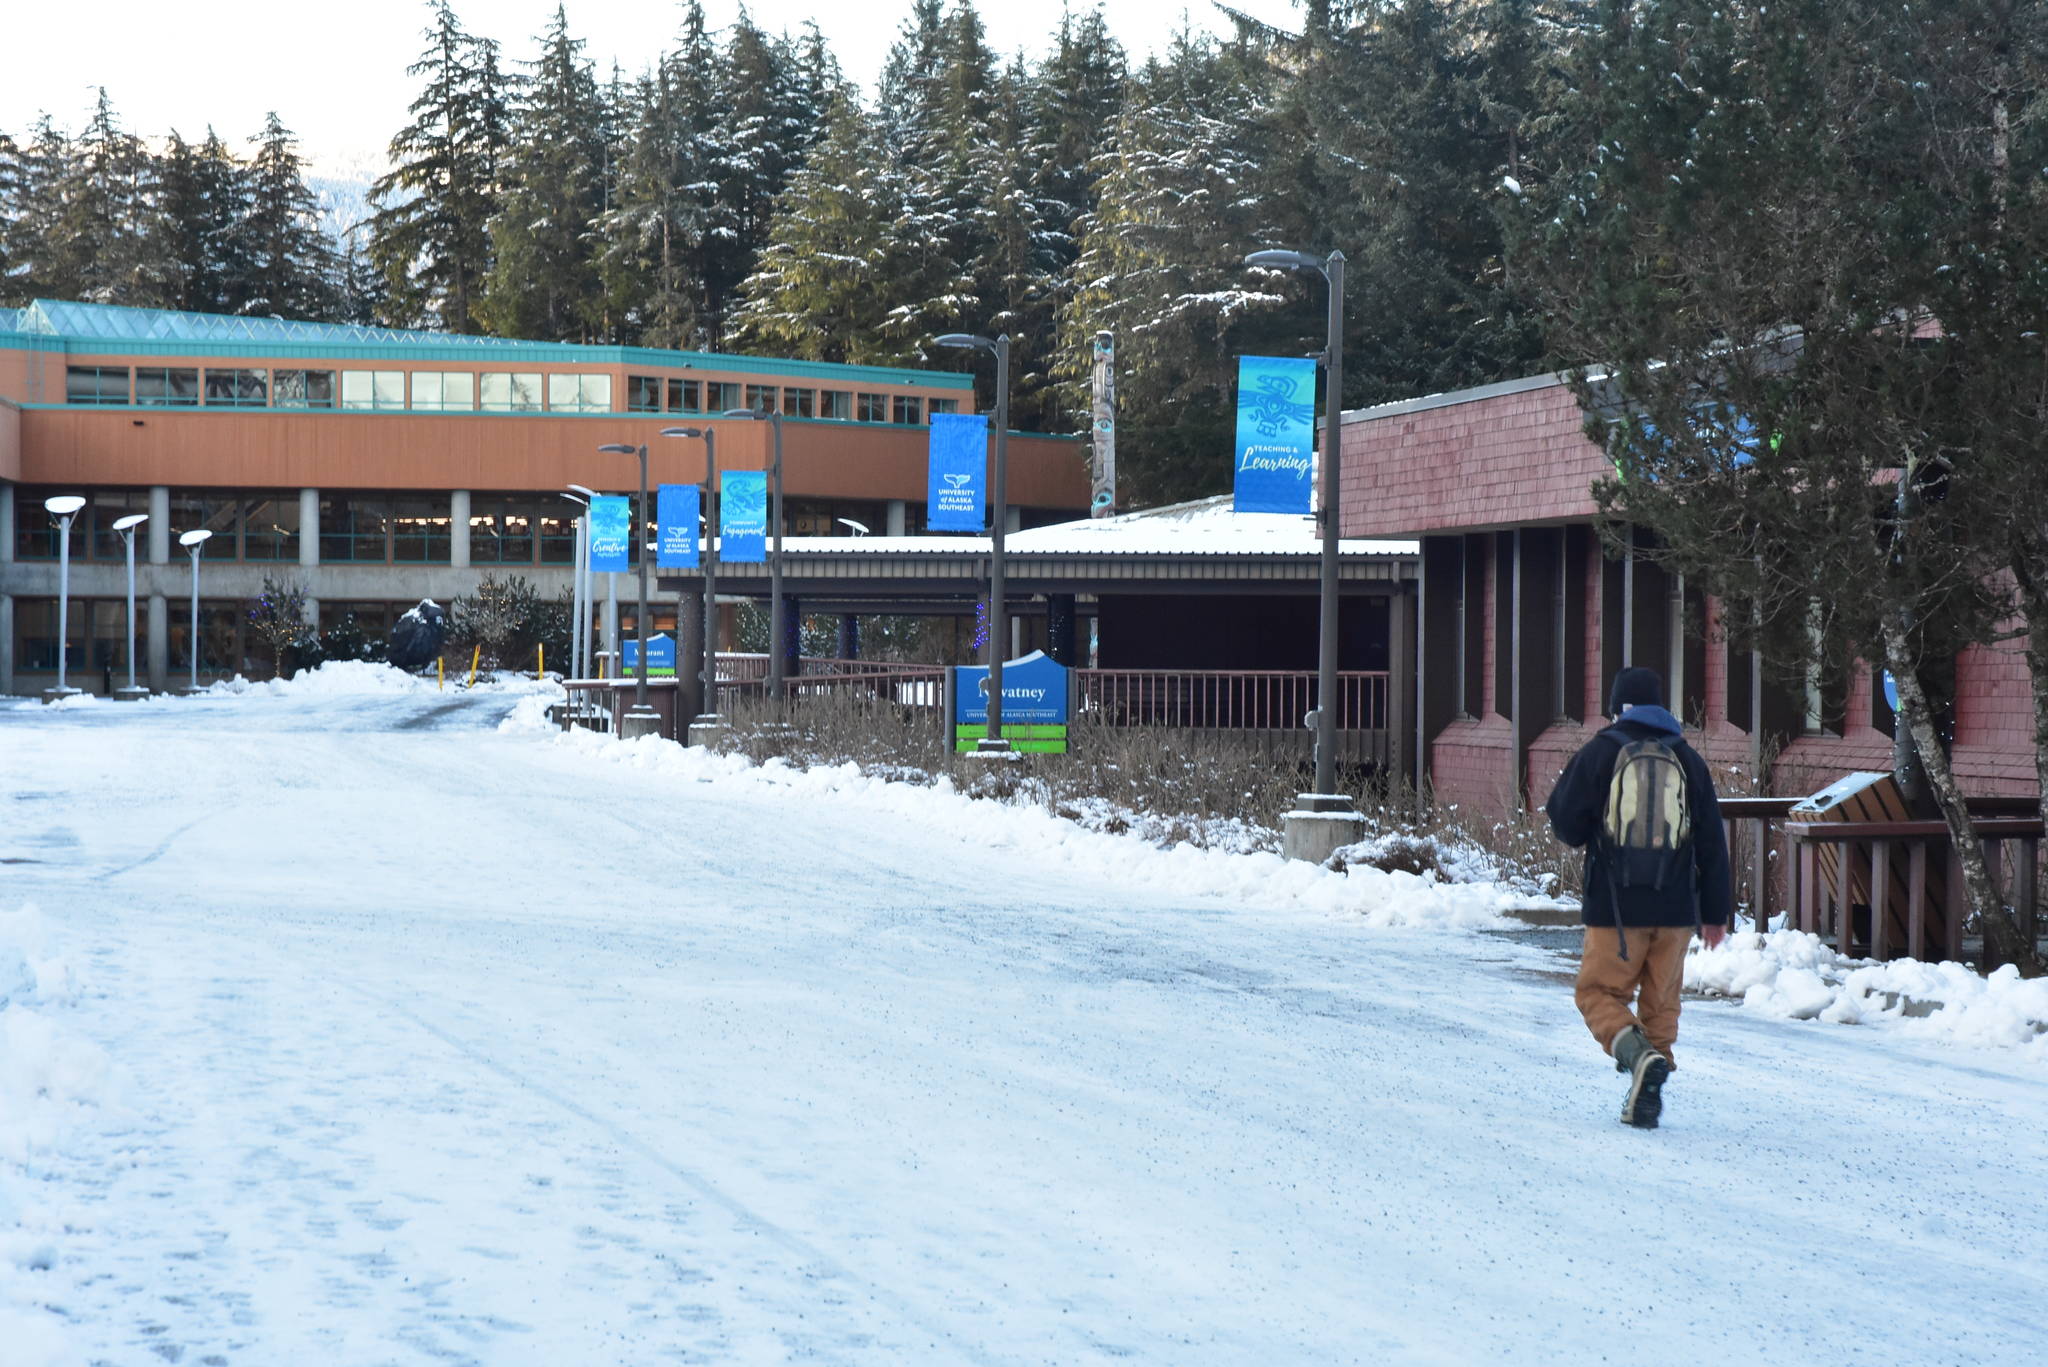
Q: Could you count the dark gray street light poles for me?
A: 5